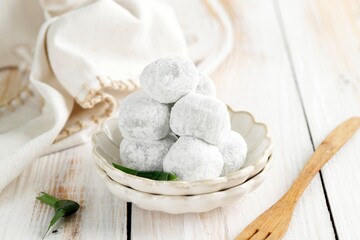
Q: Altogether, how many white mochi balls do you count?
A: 7